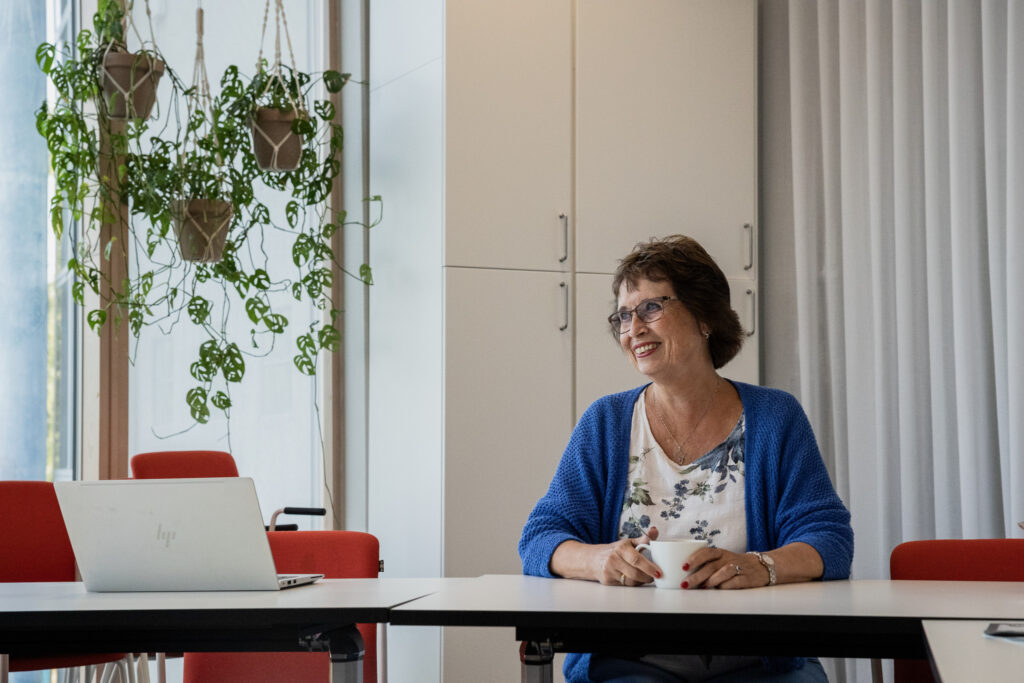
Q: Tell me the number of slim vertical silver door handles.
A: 4